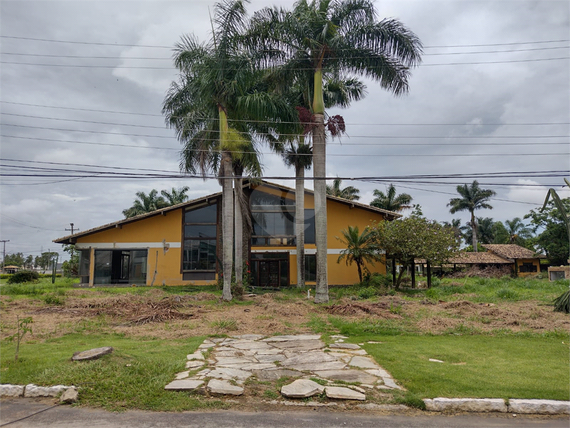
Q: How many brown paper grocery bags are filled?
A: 0